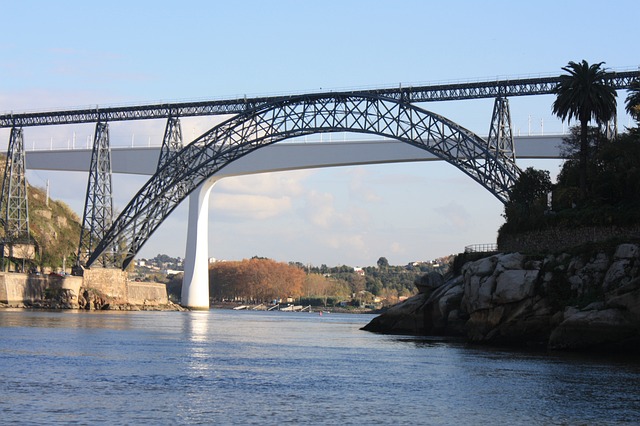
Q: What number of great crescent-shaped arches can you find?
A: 1